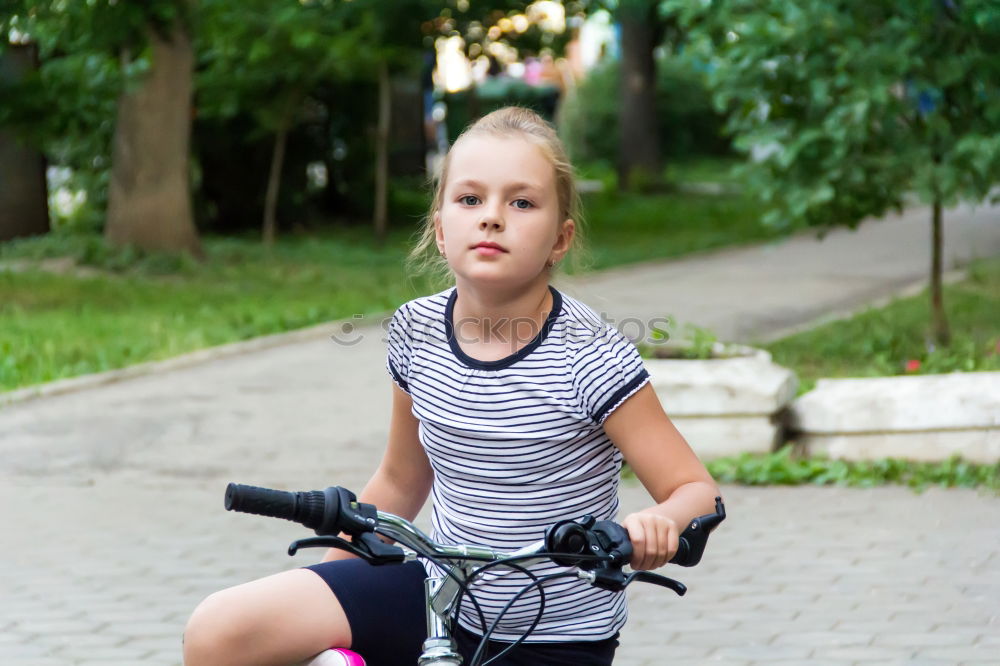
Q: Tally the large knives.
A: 0